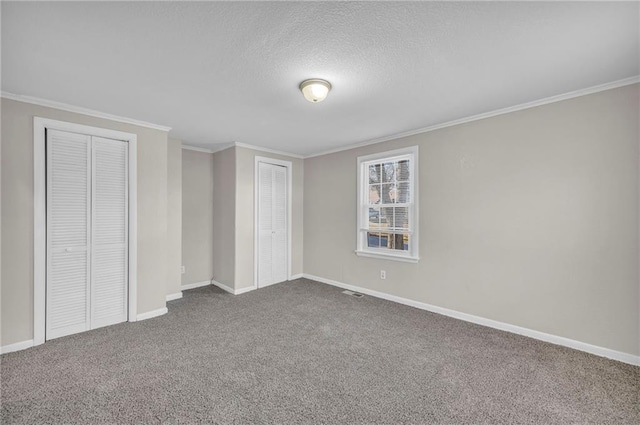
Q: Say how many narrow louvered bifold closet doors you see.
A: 2